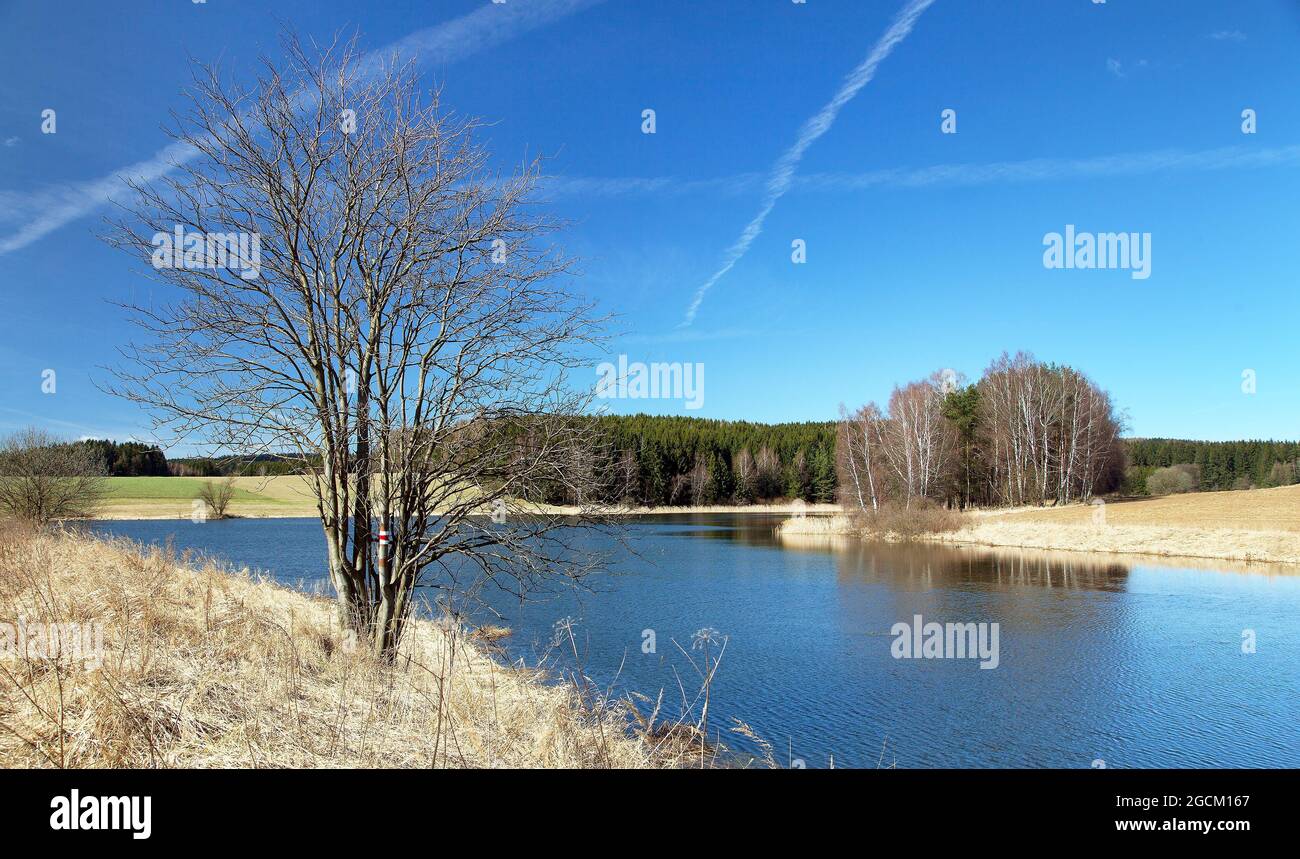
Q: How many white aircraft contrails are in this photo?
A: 3